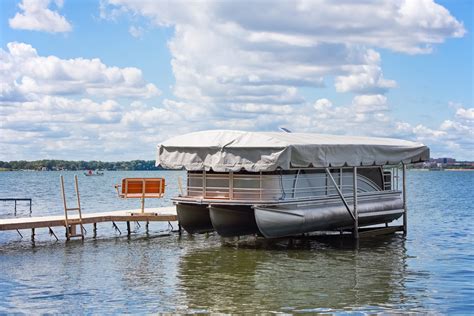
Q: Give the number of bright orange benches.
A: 1